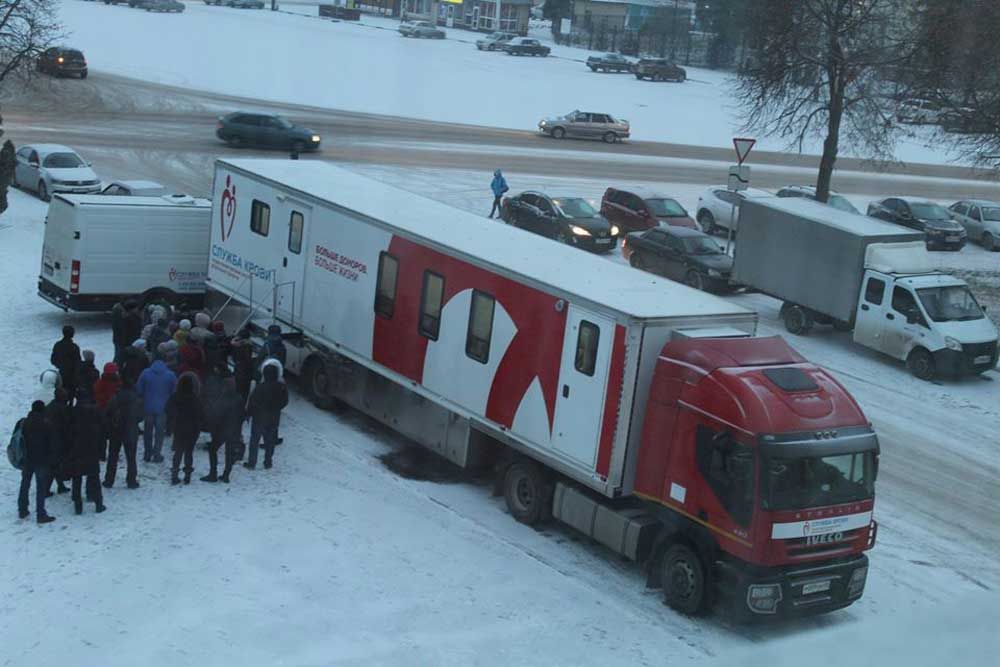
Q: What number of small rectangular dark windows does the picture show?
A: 6